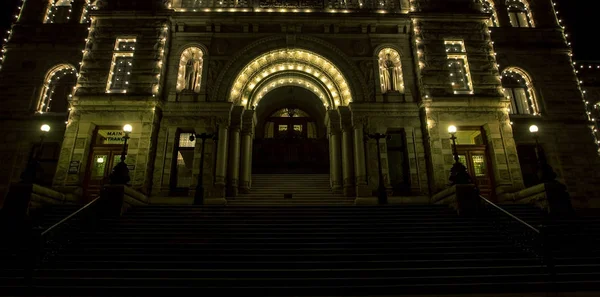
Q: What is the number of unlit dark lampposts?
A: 2